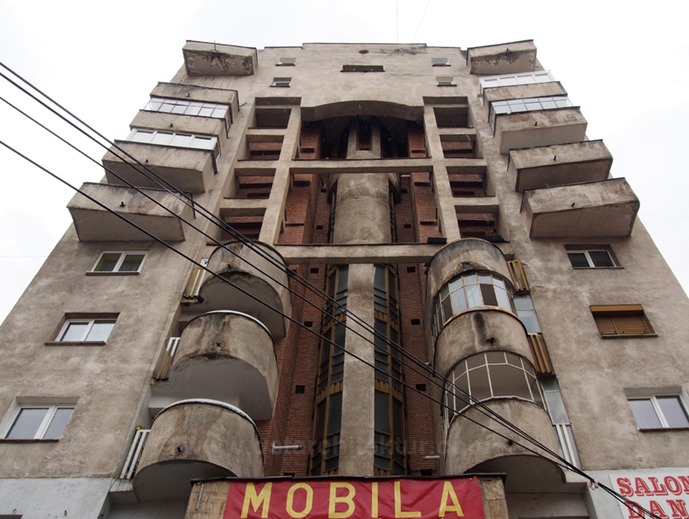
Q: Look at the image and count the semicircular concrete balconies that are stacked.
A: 6